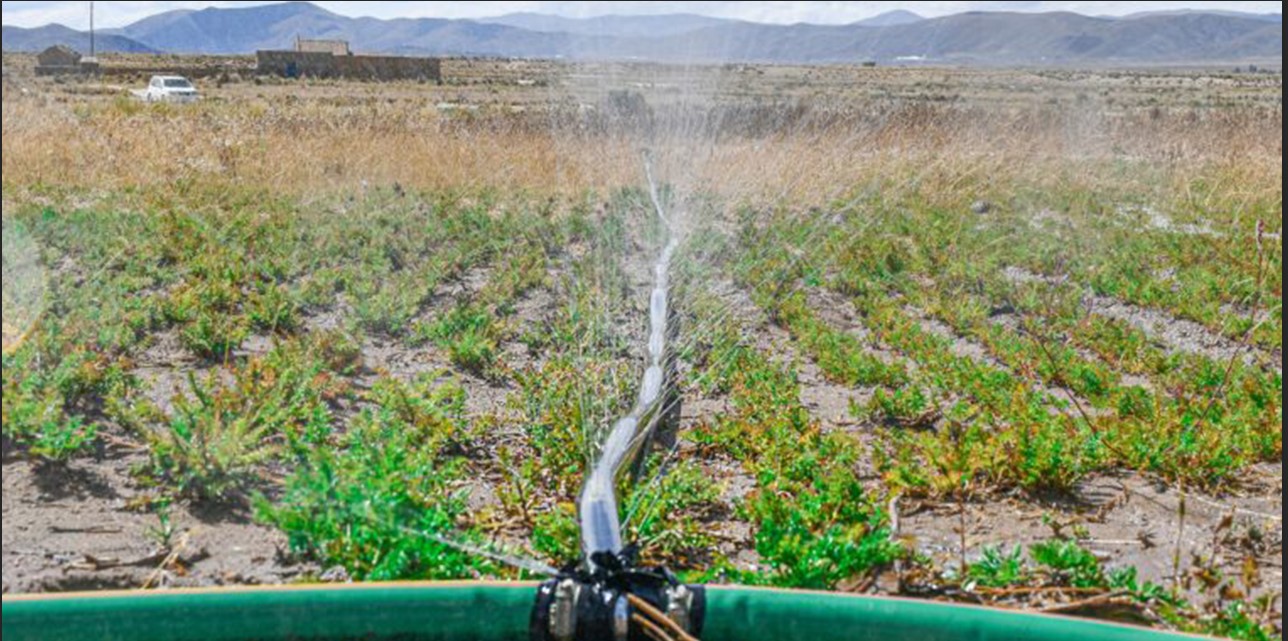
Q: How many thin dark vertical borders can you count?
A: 2